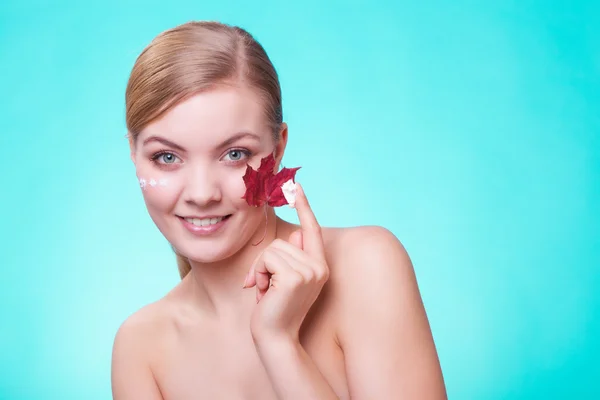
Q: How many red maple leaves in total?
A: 1